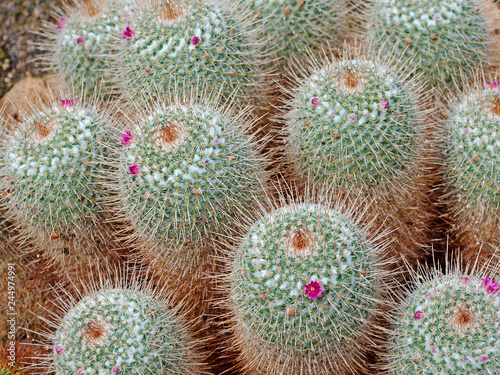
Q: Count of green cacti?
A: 11